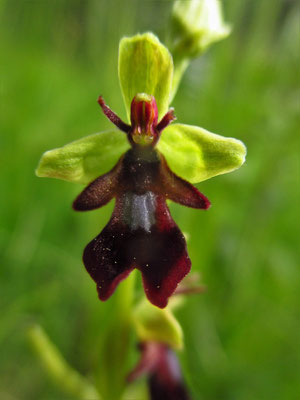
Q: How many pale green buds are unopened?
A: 1